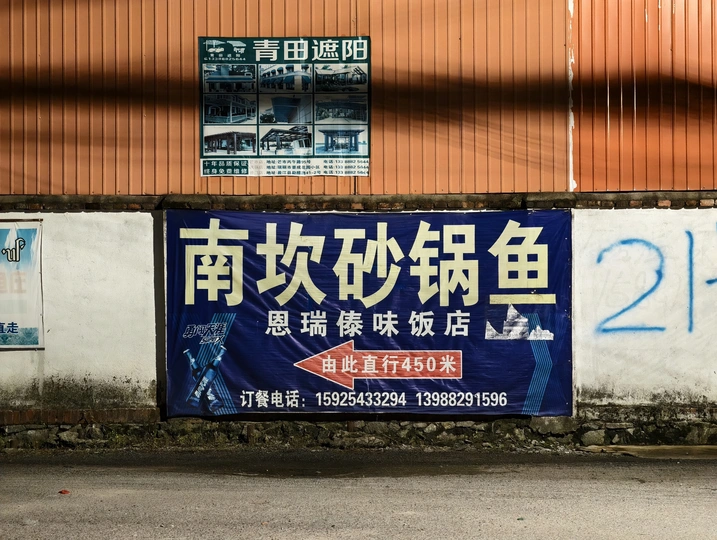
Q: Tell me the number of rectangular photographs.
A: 9